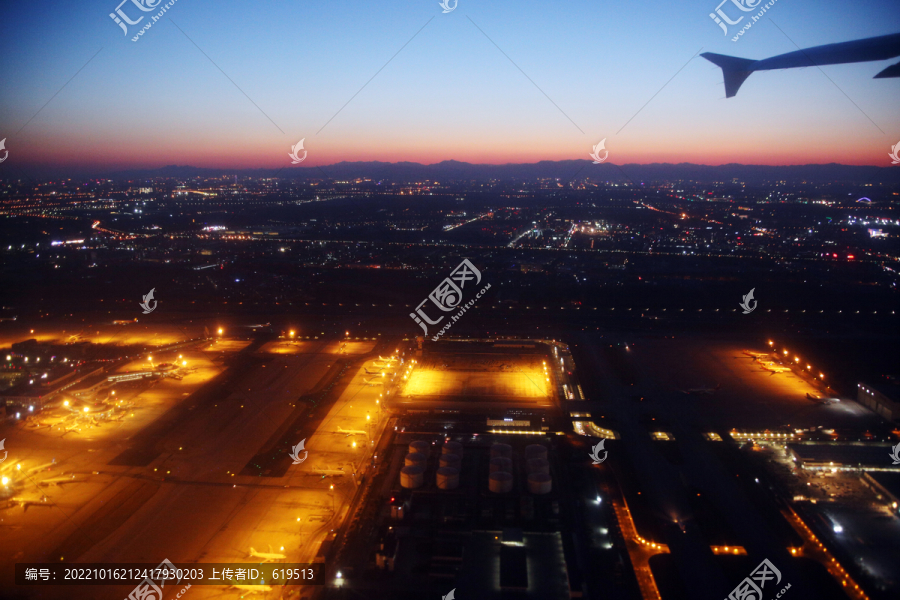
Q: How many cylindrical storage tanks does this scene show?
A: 12